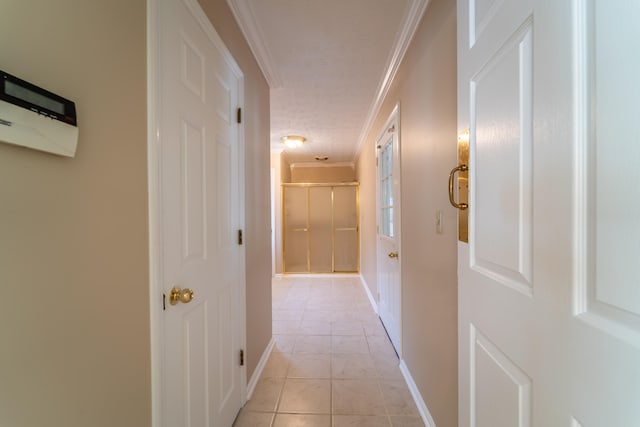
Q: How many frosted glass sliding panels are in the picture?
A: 3